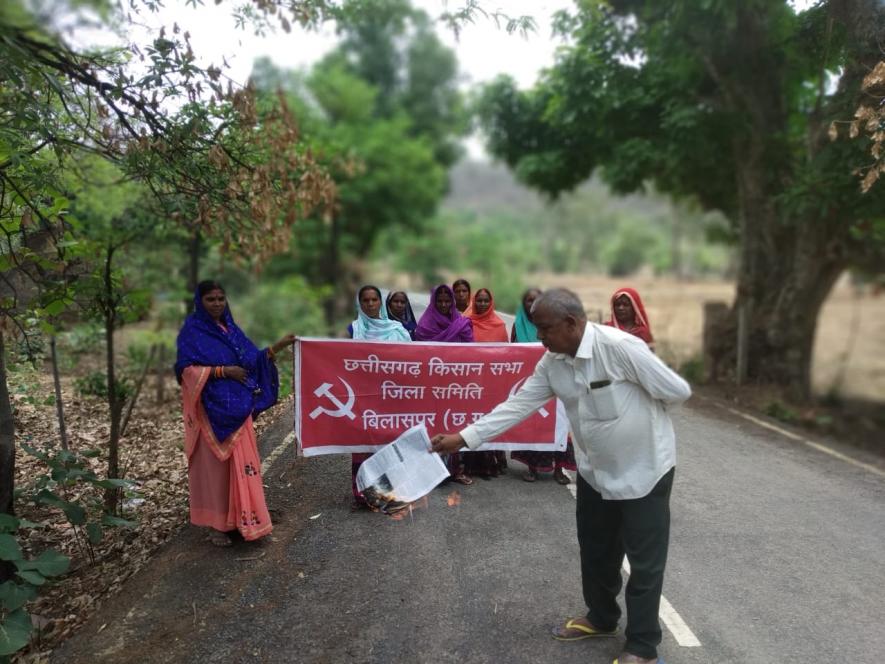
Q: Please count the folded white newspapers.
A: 1